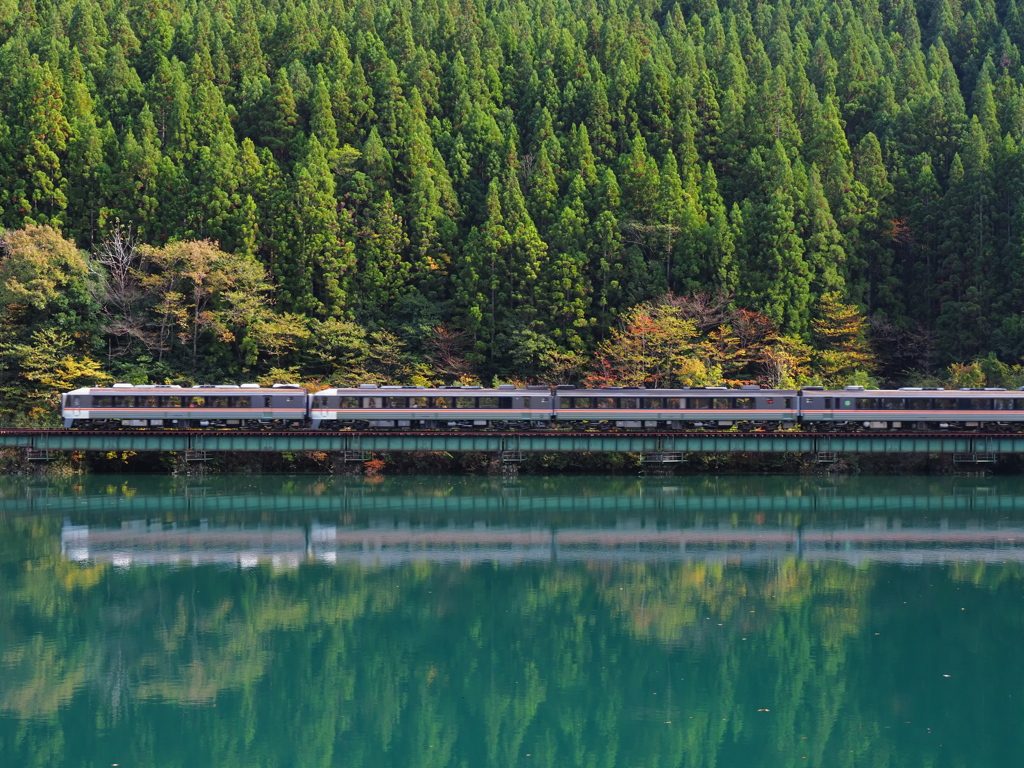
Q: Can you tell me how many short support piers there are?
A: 7